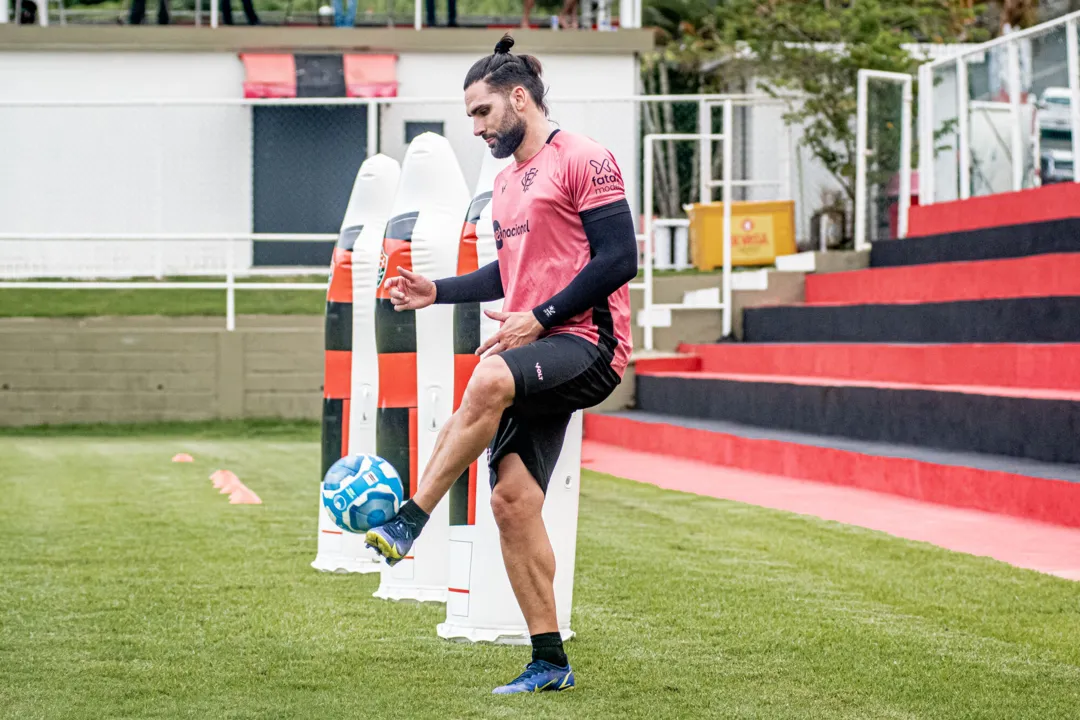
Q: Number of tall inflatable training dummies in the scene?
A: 3